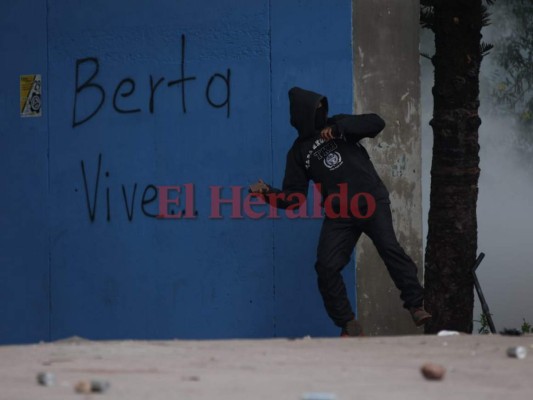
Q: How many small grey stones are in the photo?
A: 3